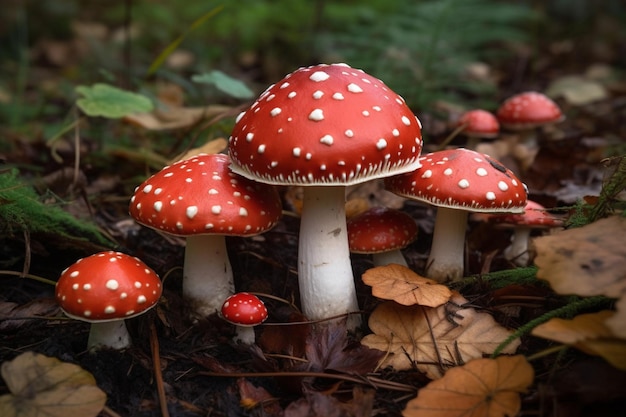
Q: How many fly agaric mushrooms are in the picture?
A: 9